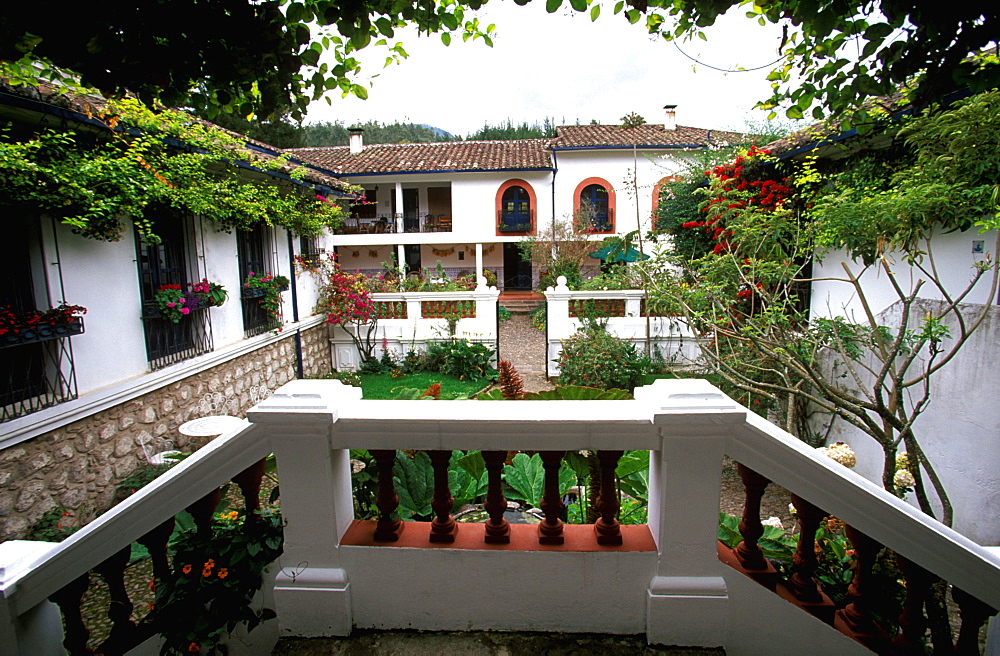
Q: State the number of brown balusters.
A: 15